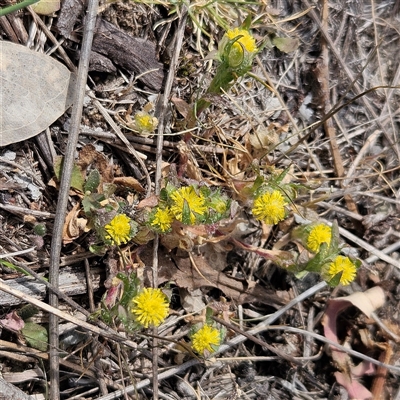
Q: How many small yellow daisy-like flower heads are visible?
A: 10